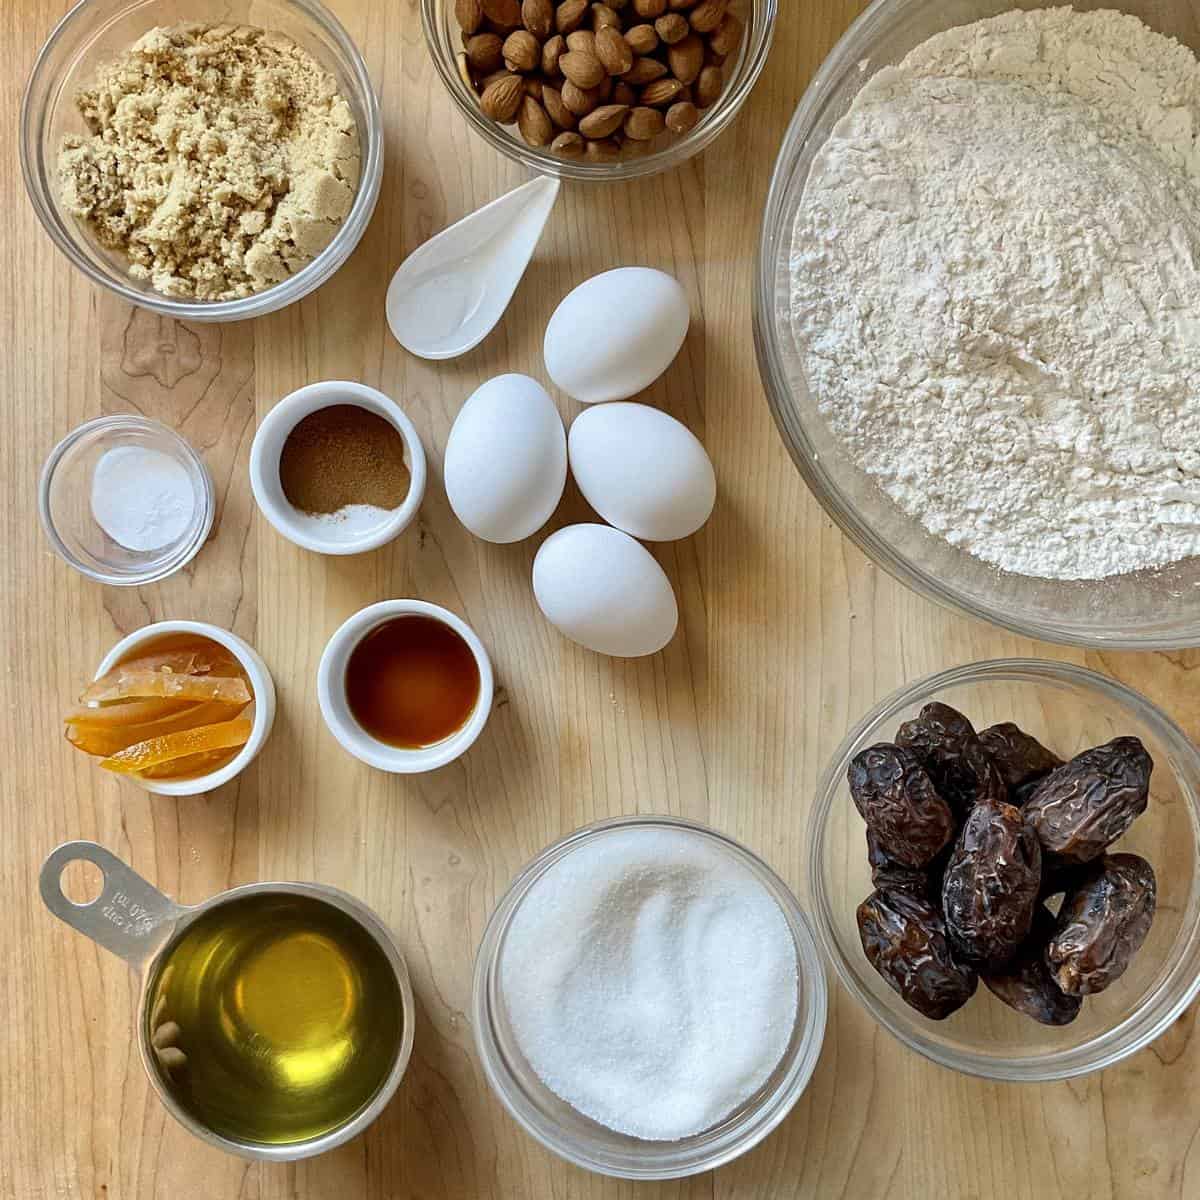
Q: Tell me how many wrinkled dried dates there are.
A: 9